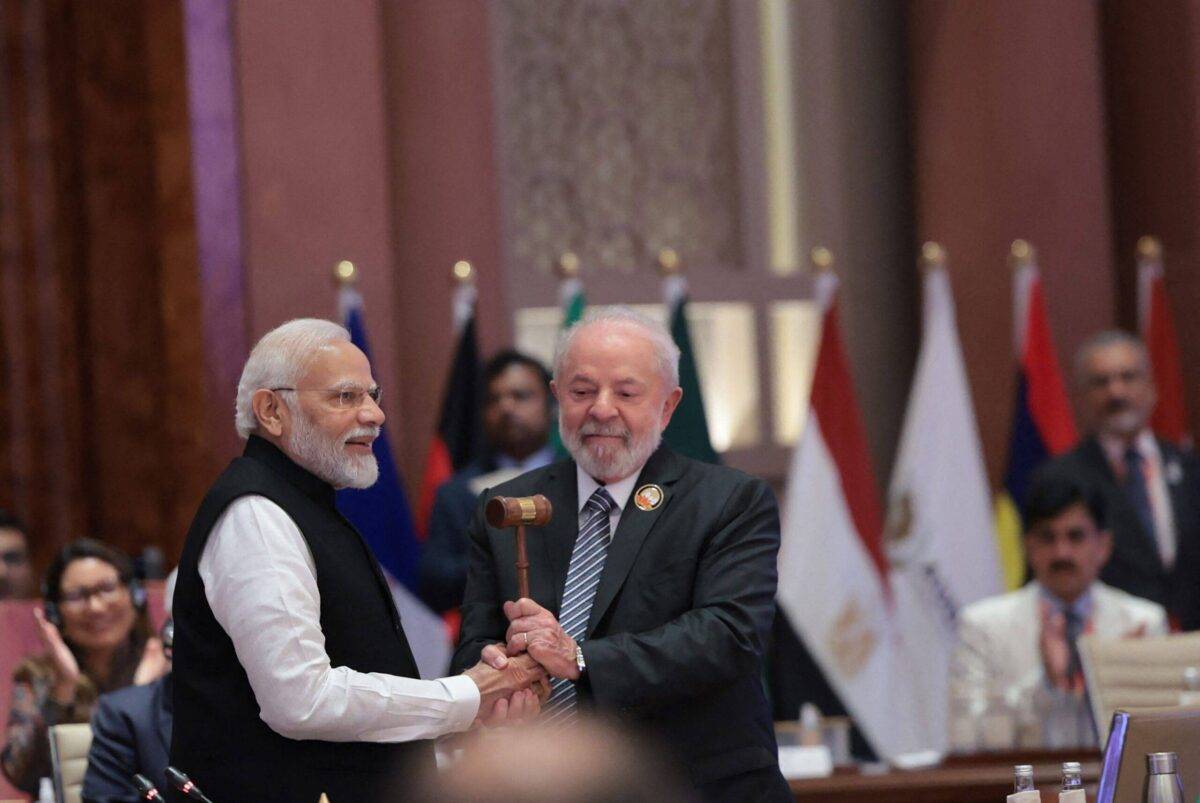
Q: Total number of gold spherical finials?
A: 8